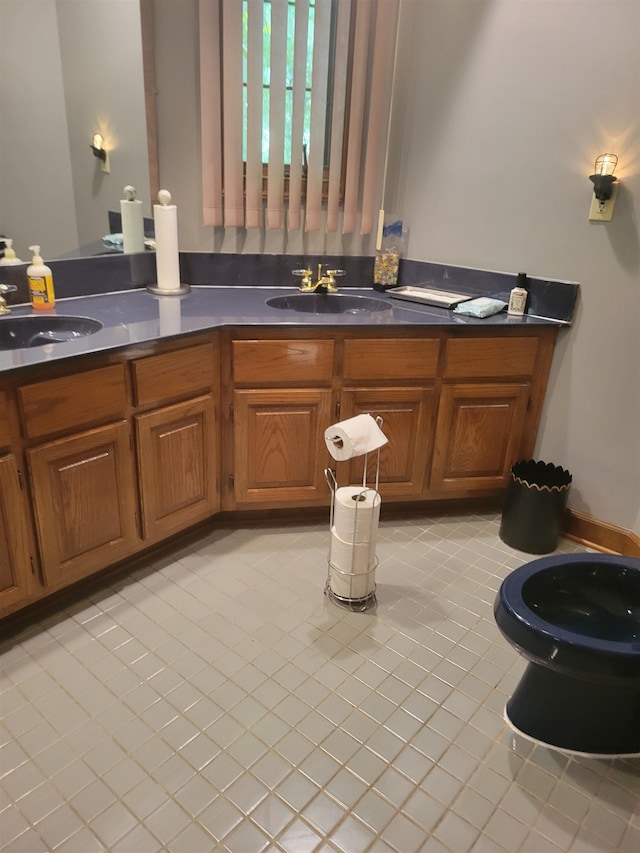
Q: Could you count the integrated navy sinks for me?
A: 2